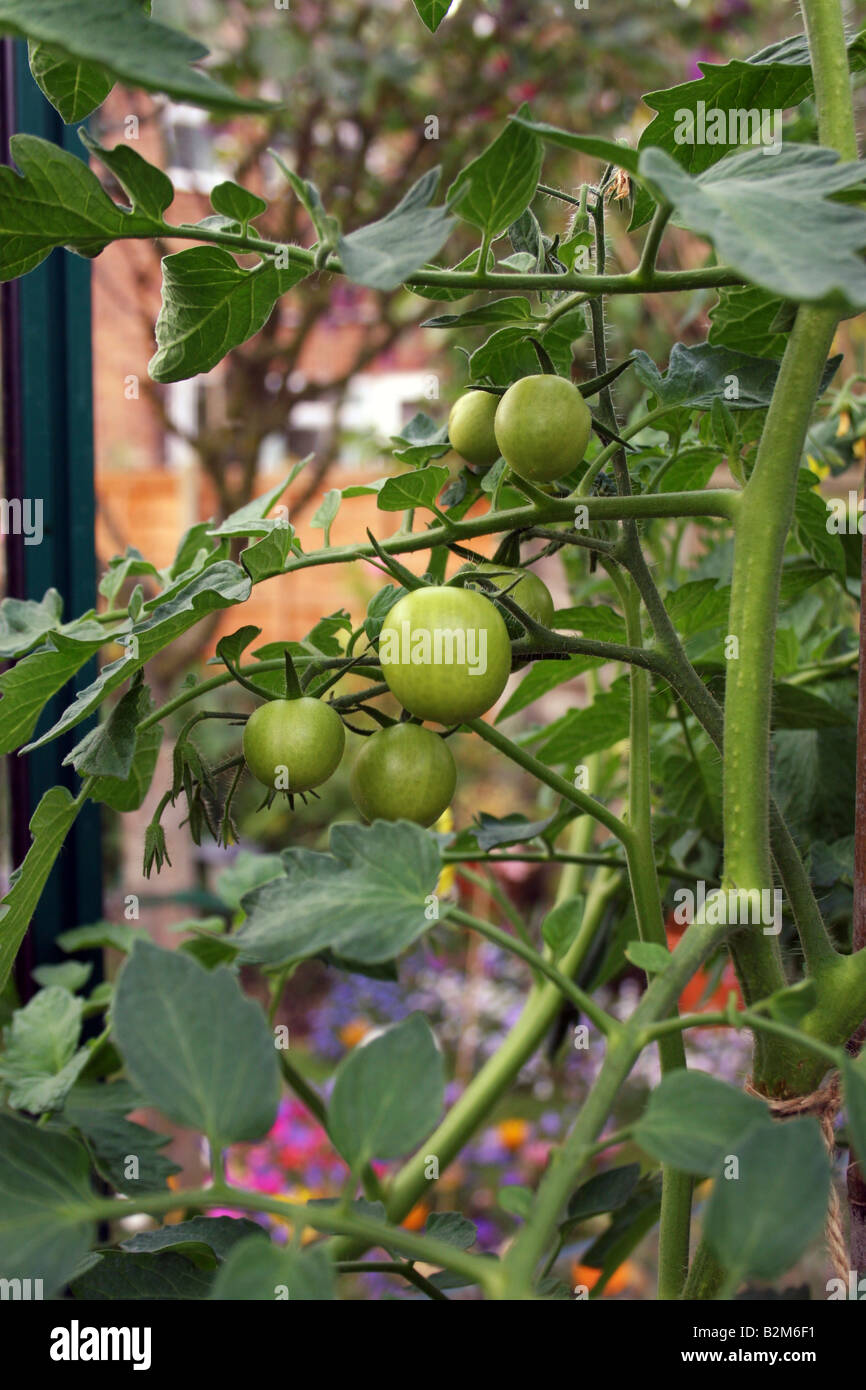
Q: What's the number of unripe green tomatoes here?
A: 6